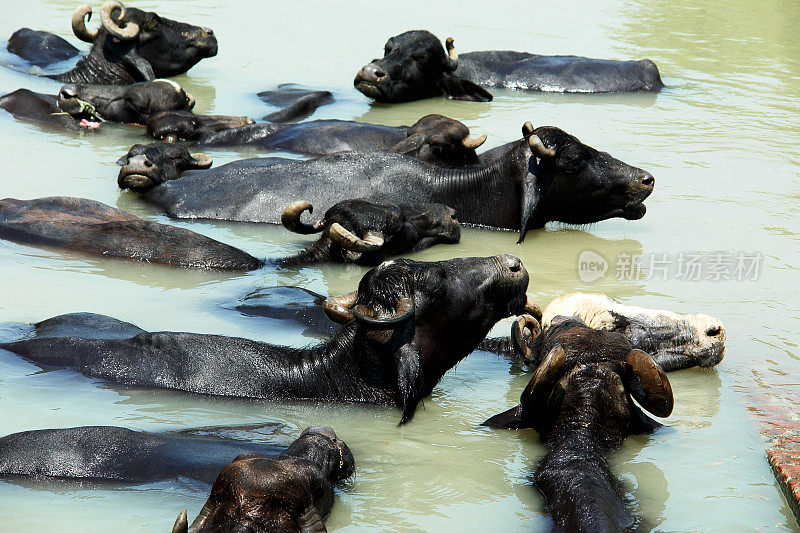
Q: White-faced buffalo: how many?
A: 1